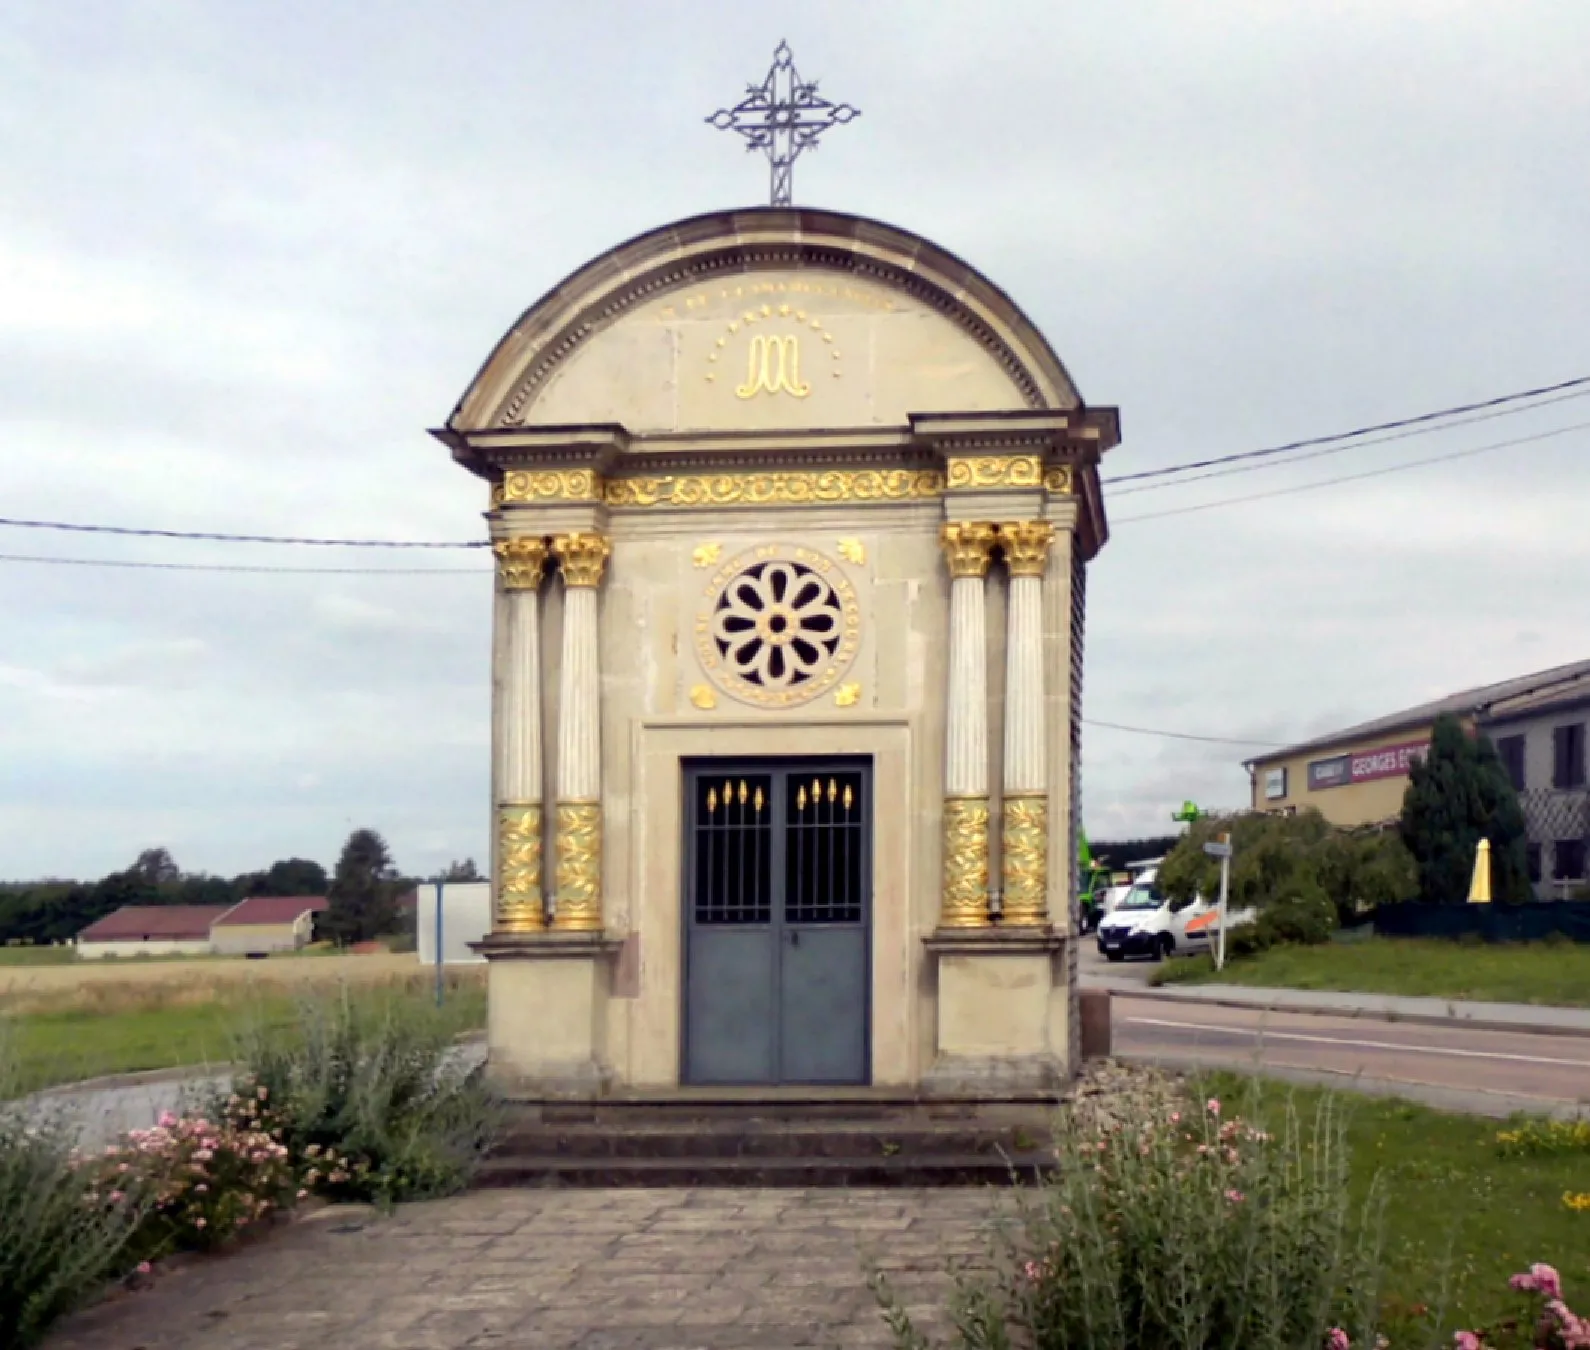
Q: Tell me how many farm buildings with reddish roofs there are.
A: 2